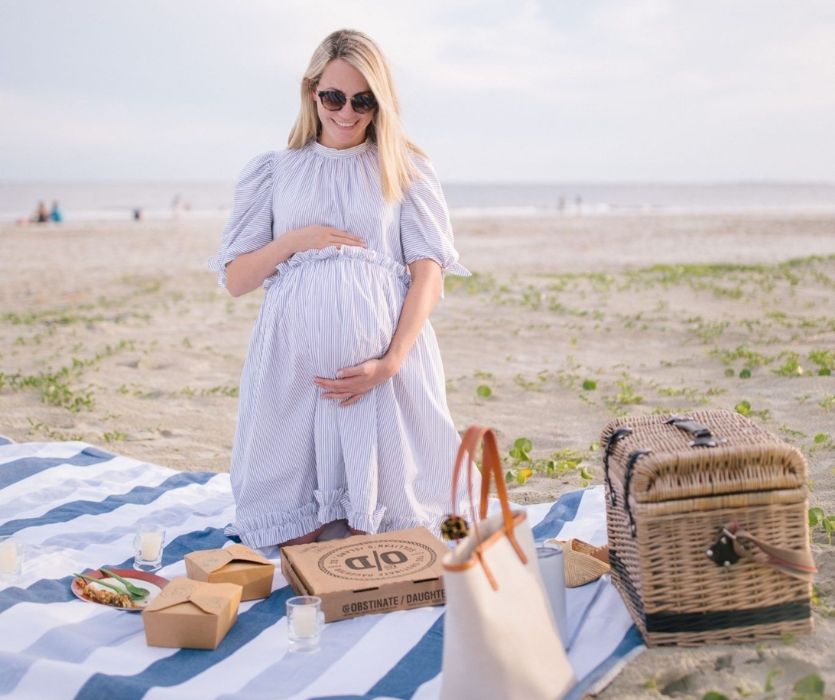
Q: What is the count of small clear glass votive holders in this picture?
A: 3